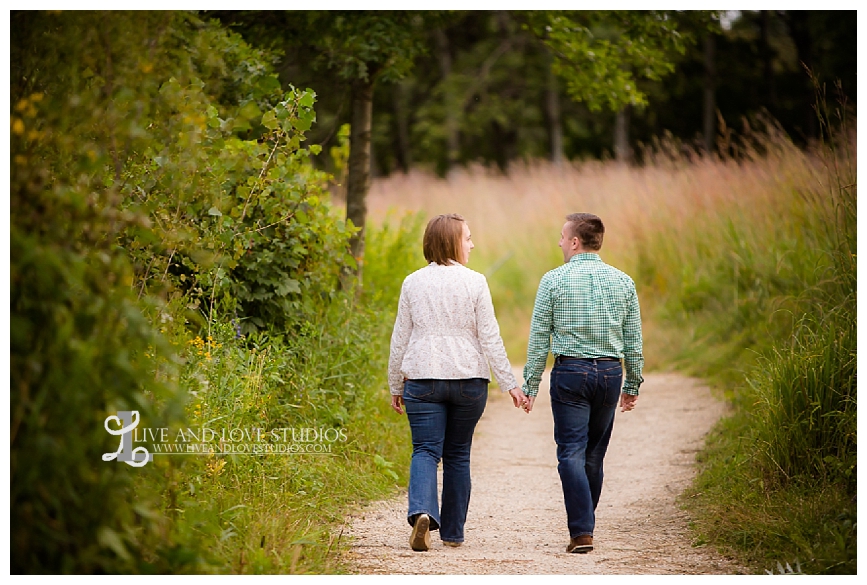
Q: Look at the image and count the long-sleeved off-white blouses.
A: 1